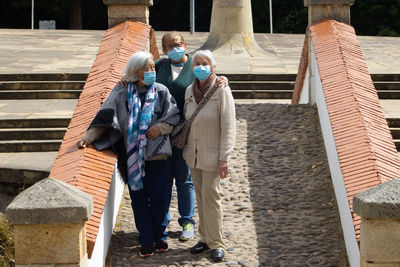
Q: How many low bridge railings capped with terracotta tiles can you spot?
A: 2